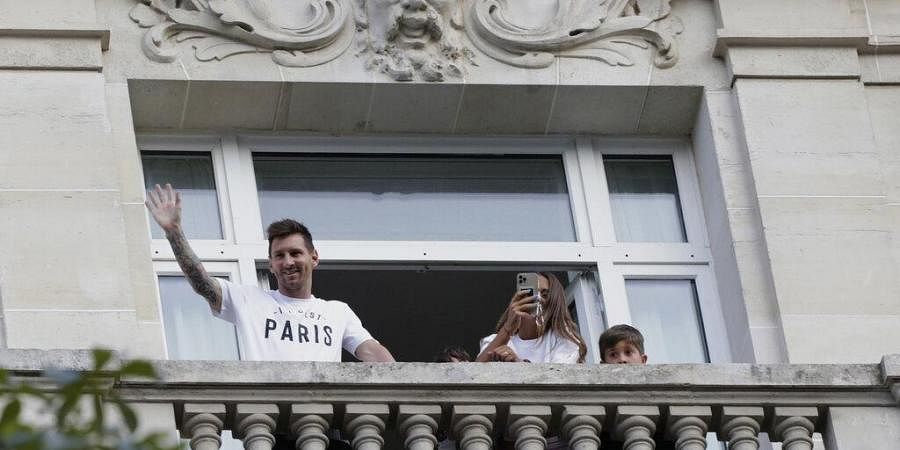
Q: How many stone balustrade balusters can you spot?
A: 12